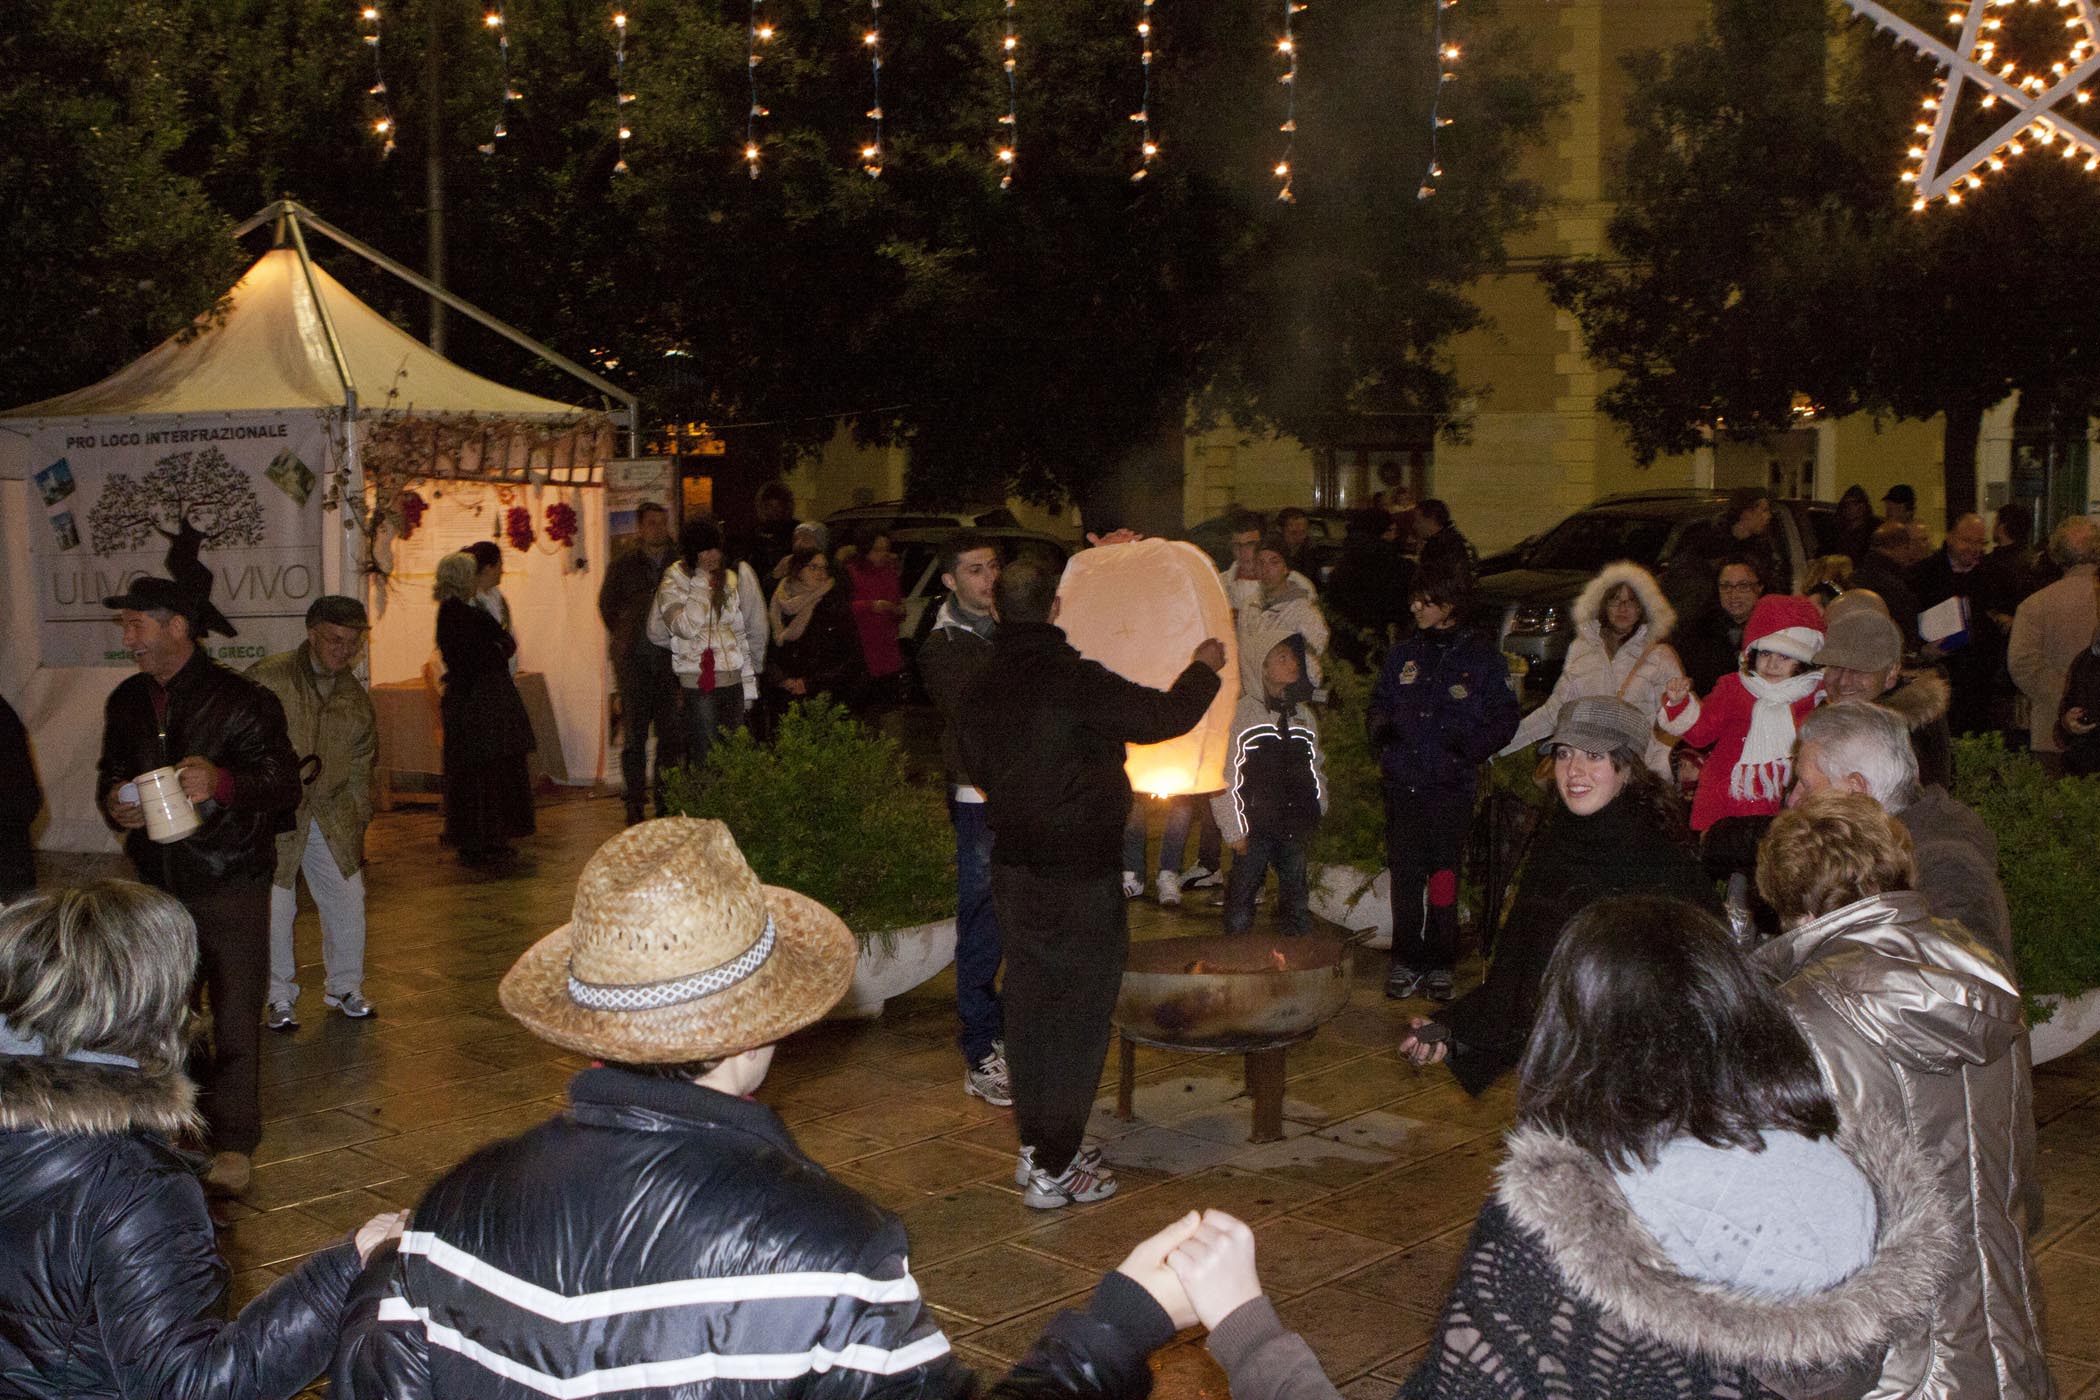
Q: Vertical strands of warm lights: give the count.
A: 9